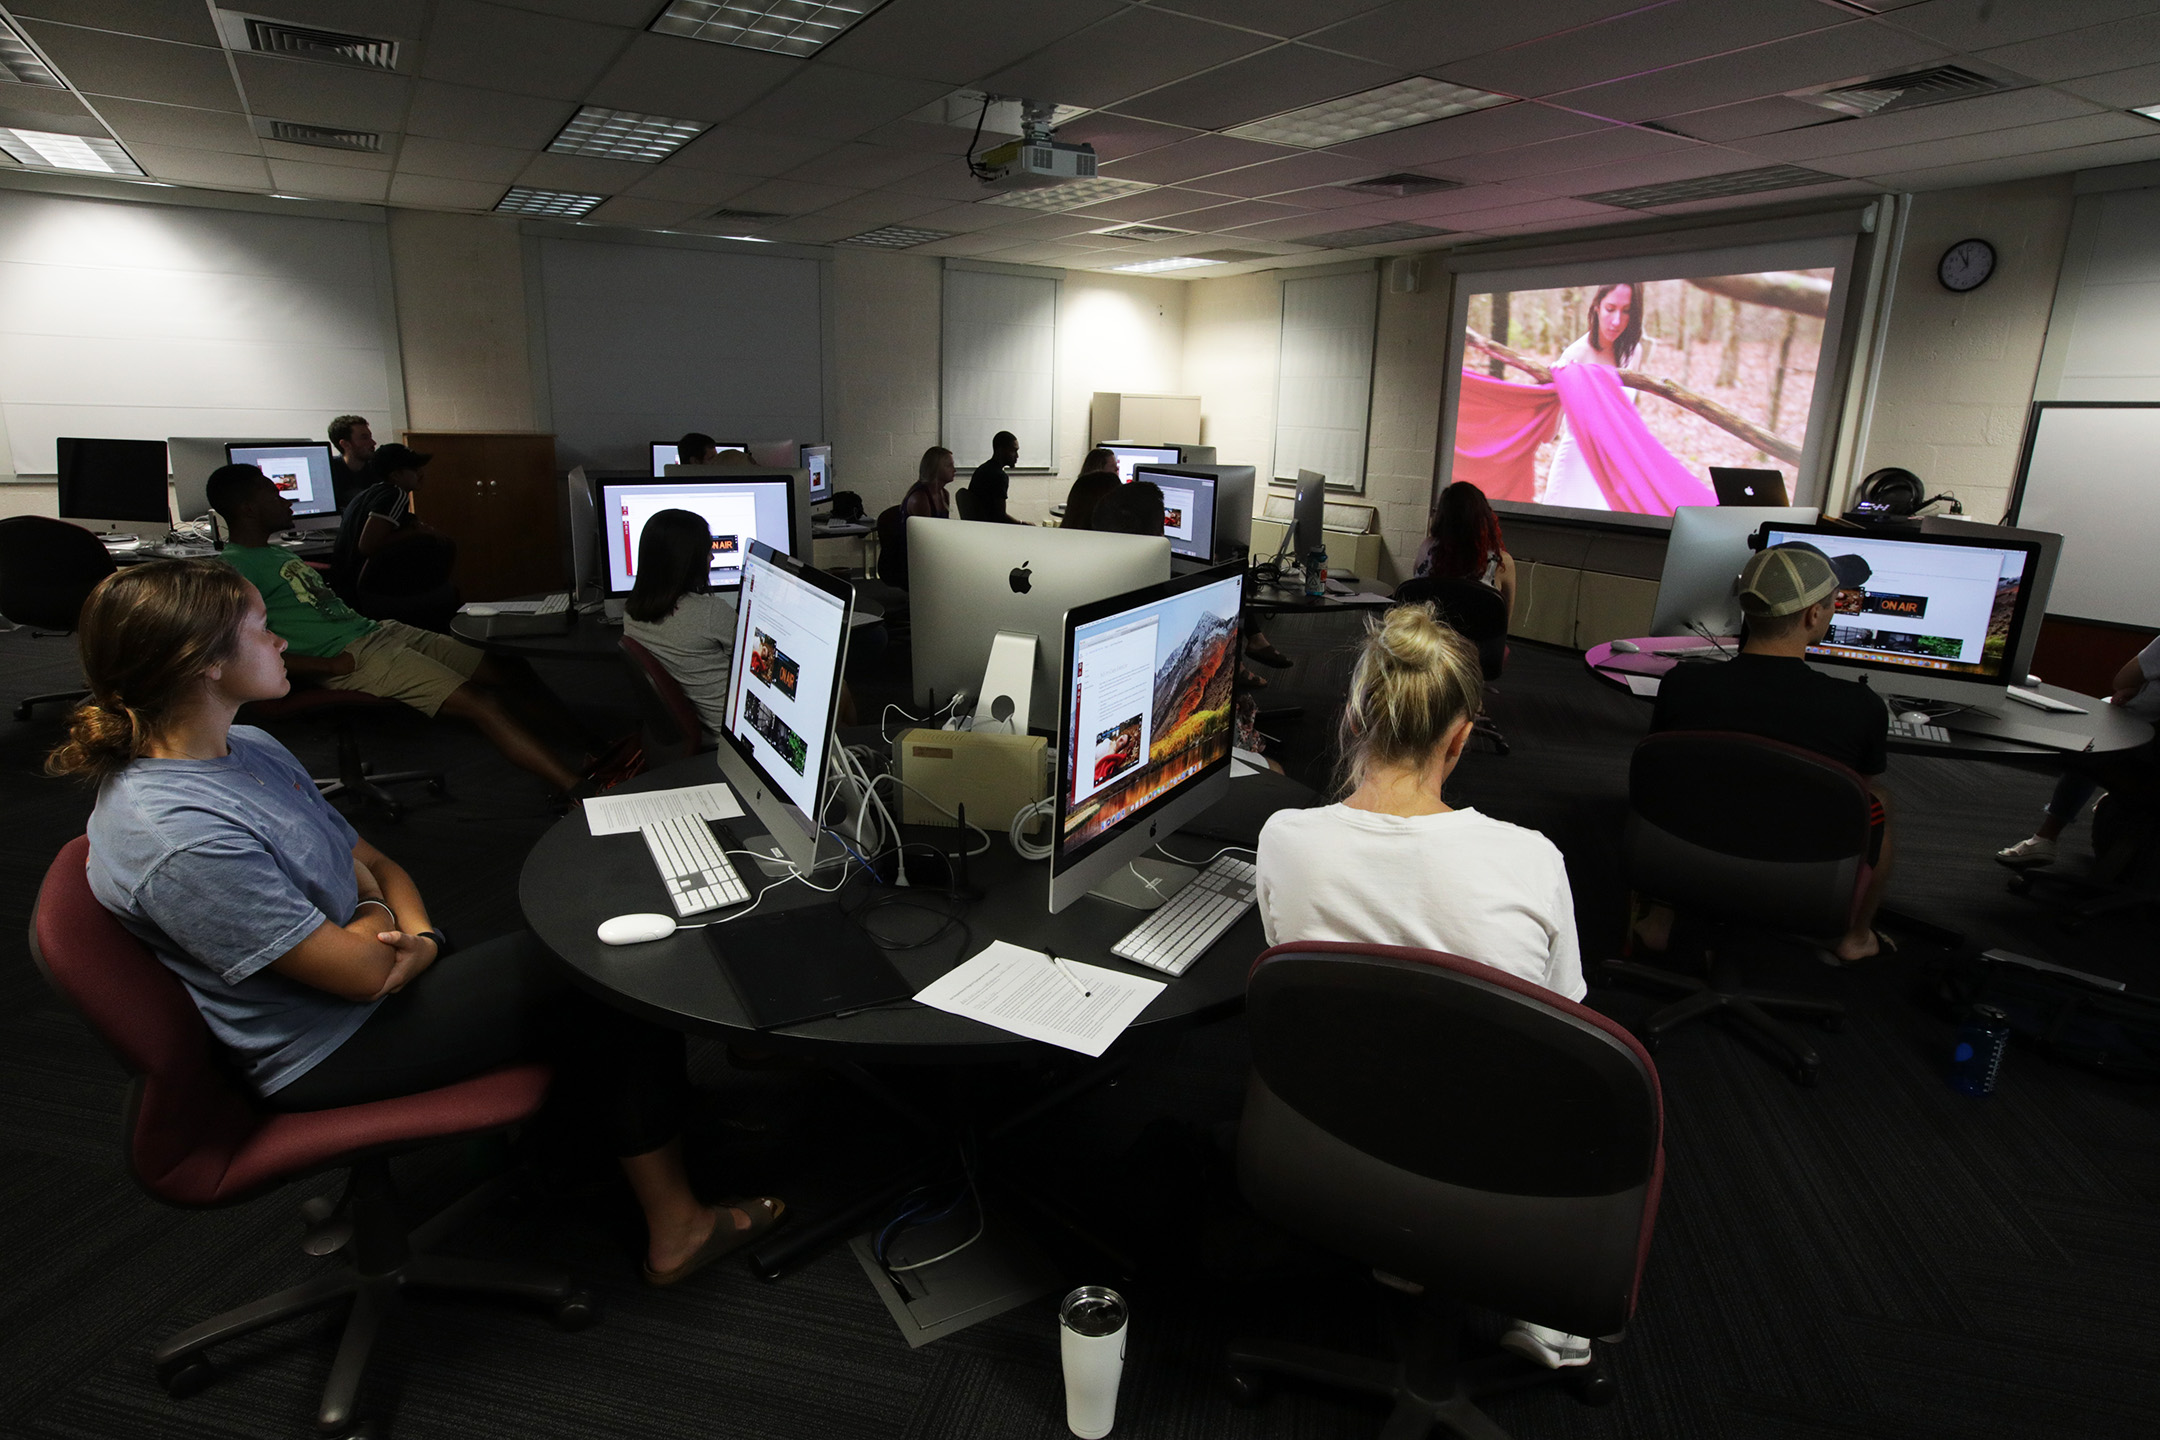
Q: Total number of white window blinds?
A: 5